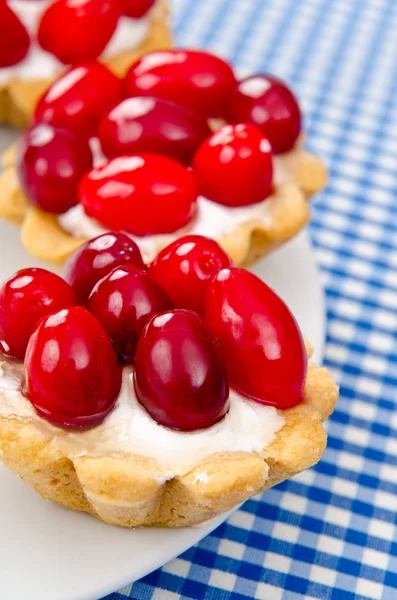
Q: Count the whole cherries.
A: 14